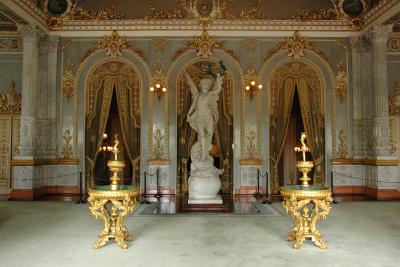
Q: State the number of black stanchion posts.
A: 6